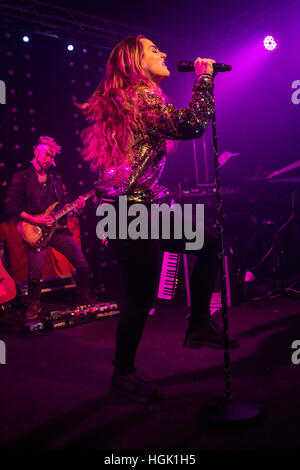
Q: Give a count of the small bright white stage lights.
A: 2